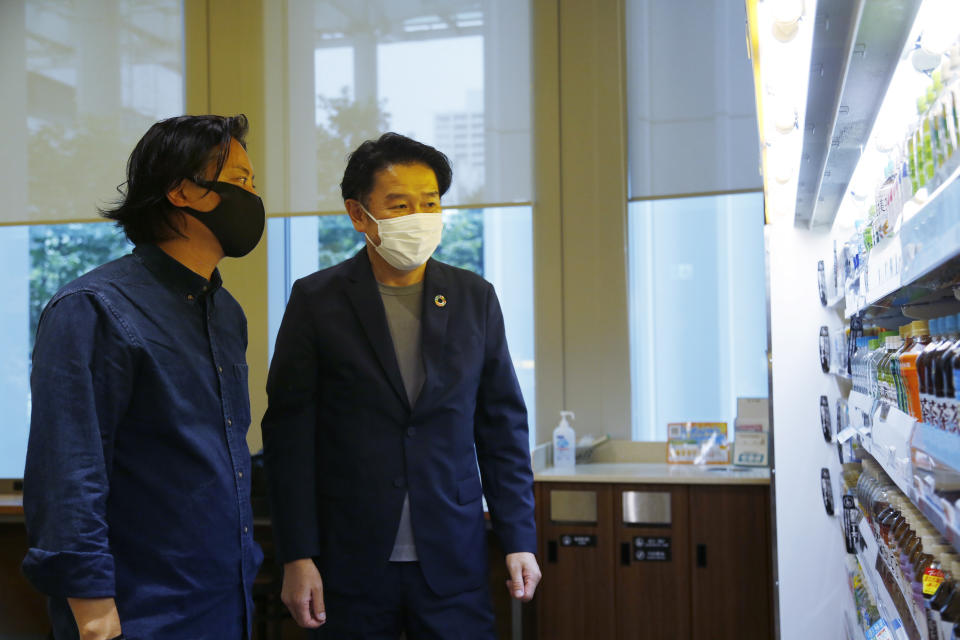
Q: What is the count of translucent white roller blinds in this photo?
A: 3